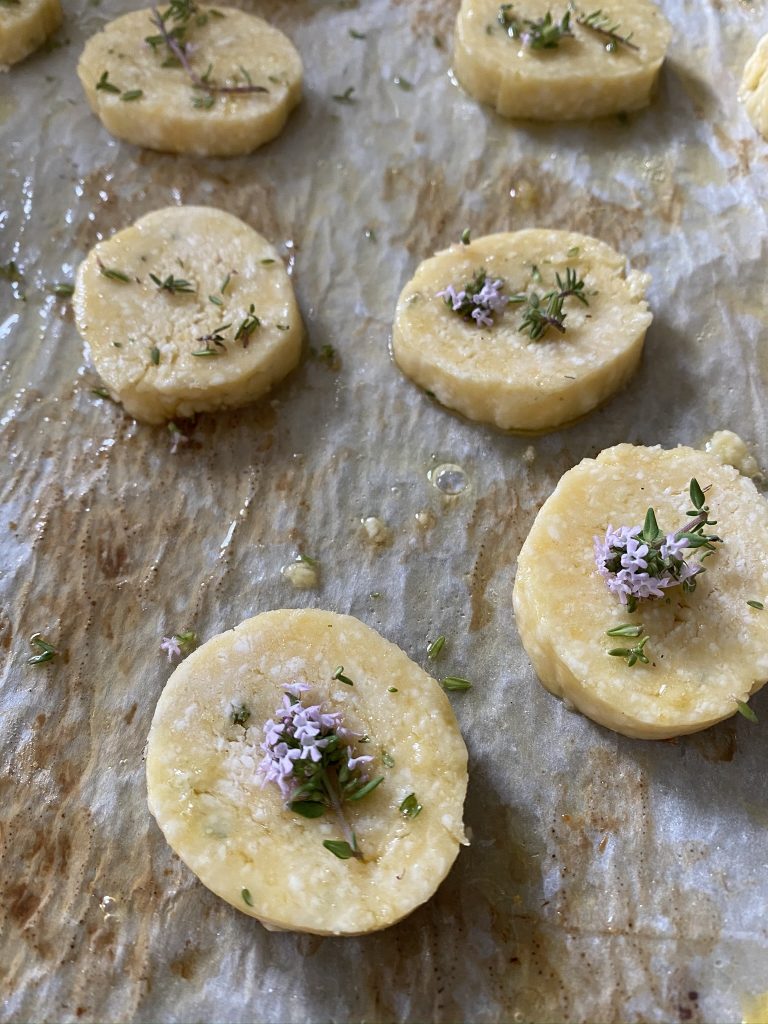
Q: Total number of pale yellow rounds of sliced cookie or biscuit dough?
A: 8